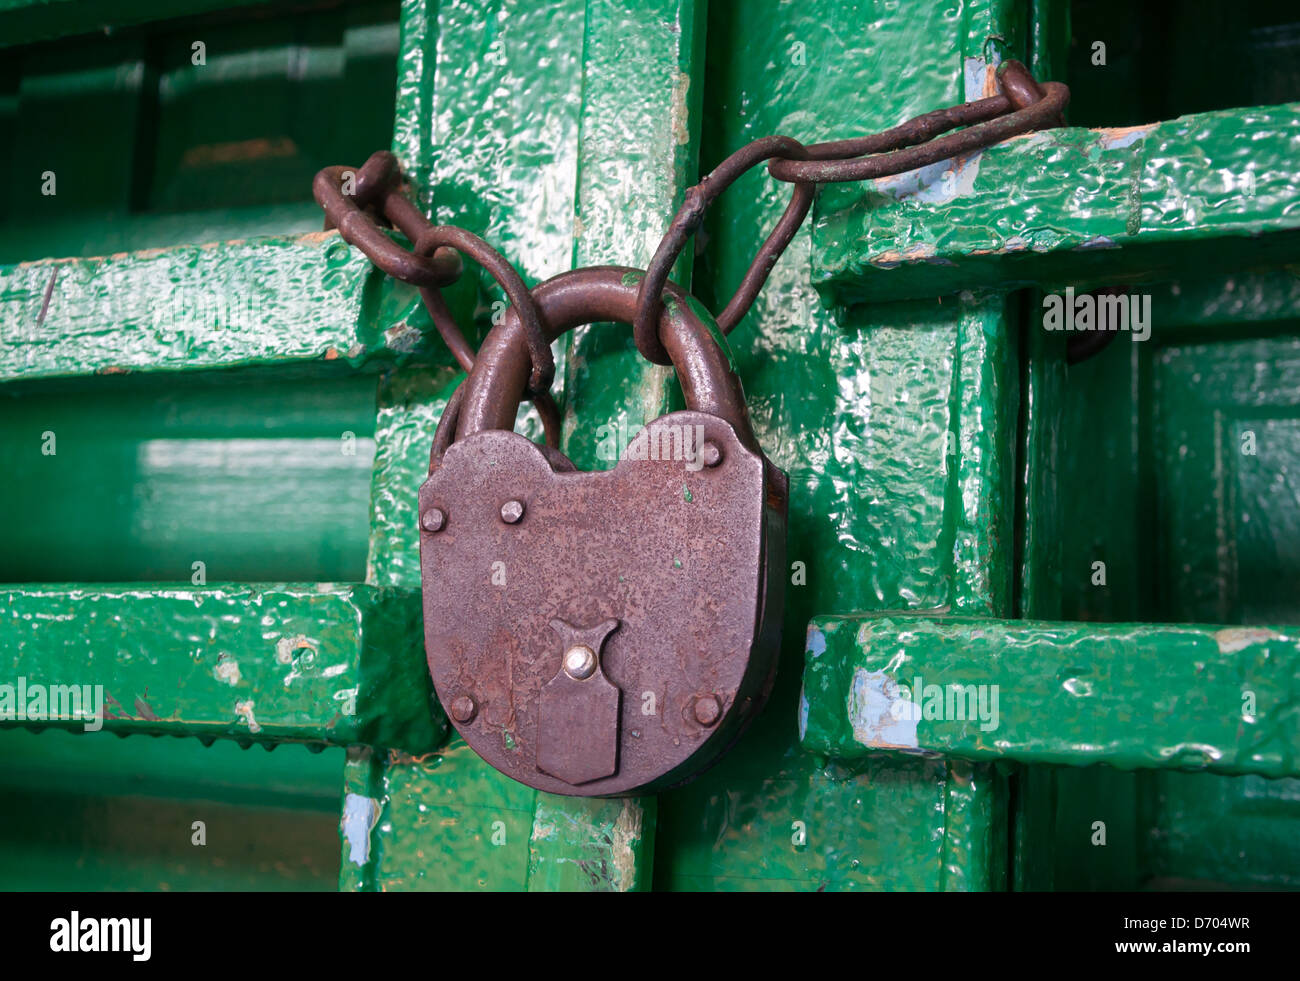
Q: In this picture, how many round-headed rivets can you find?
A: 6